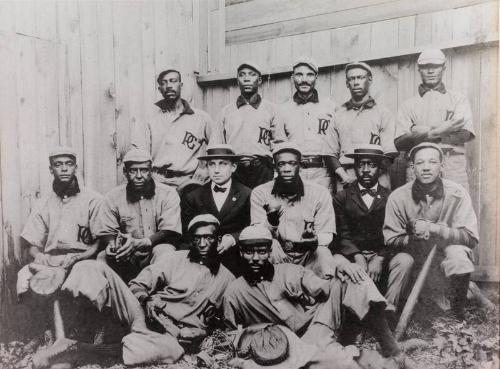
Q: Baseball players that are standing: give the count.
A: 5